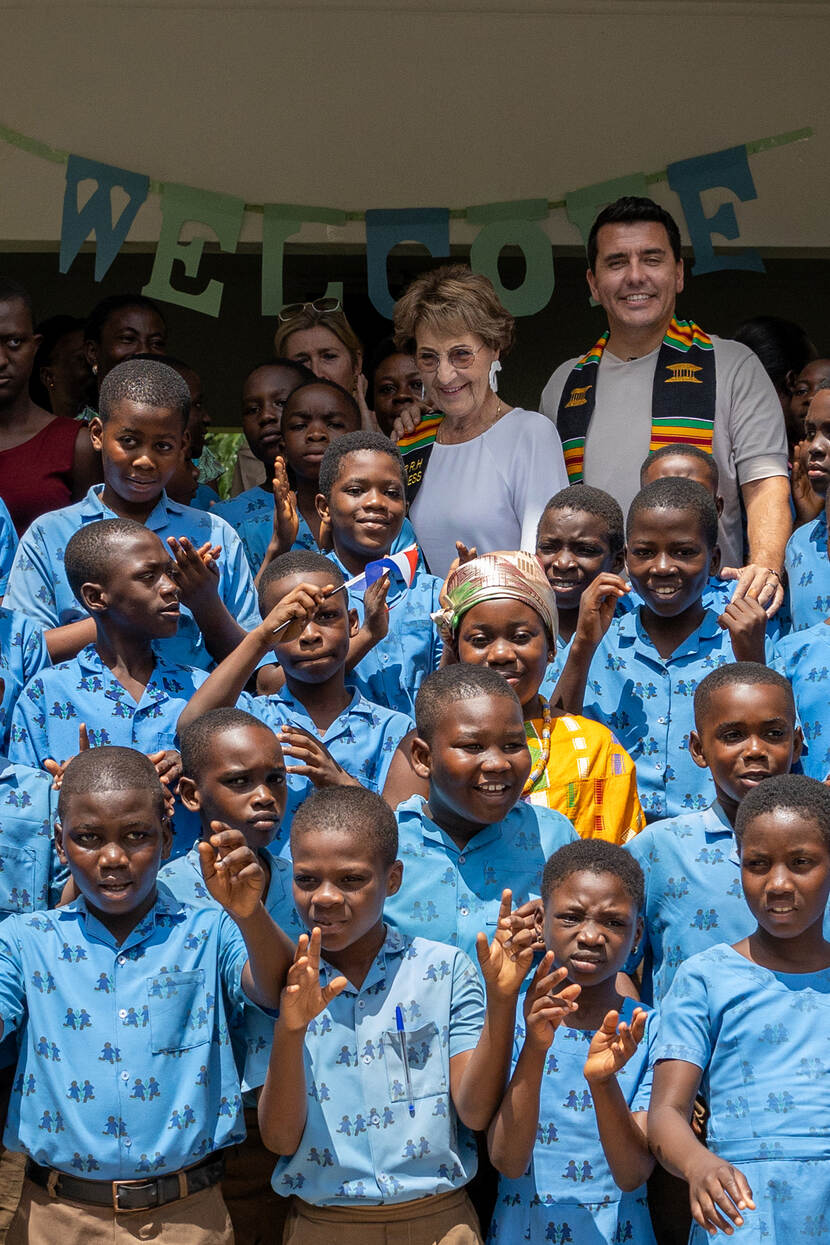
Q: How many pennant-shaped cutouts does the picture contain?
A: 7